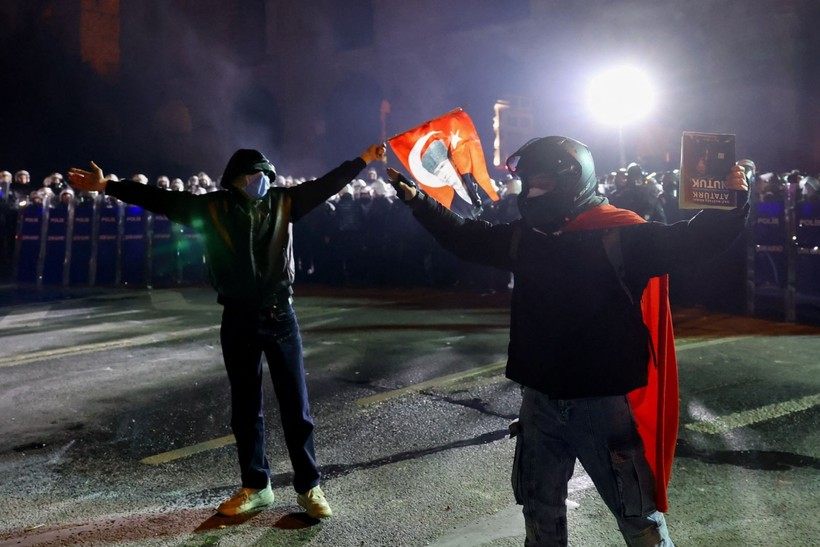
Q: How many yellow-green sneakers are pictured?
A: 2